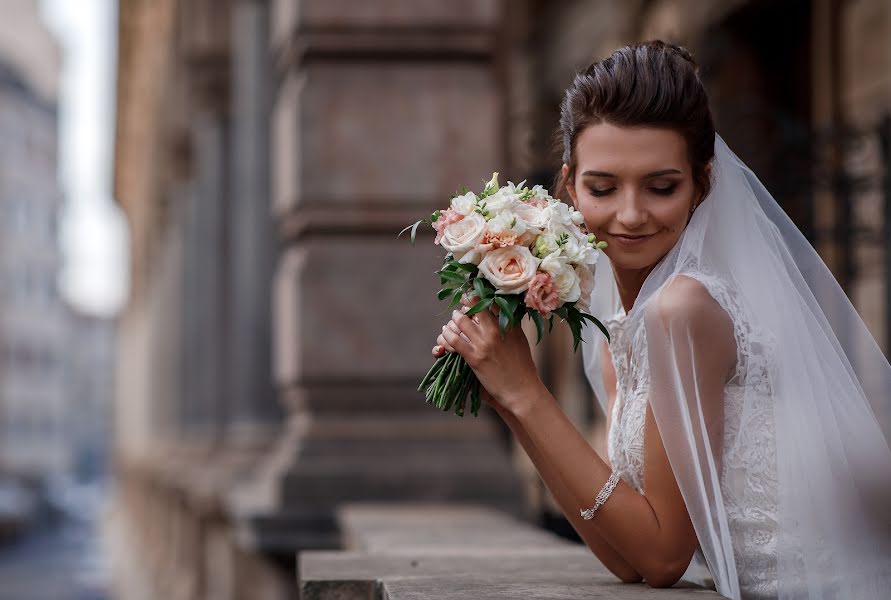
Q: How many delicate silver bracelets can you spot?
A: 1